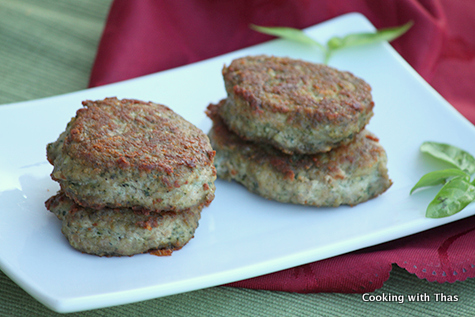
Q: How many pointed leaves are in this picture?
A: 5